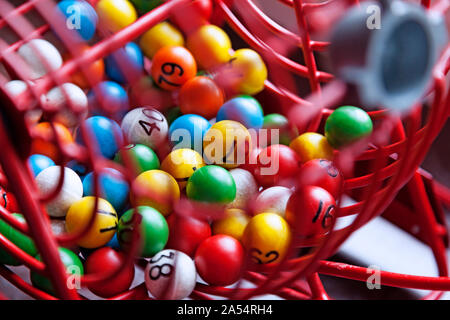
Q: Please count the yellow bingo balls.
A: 11